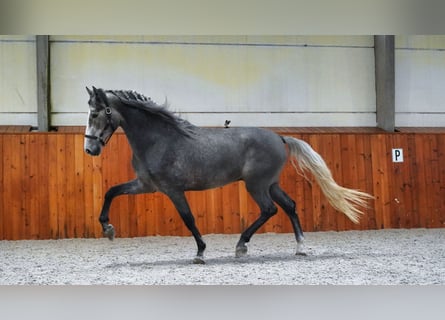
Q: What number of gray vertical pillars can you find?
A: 2